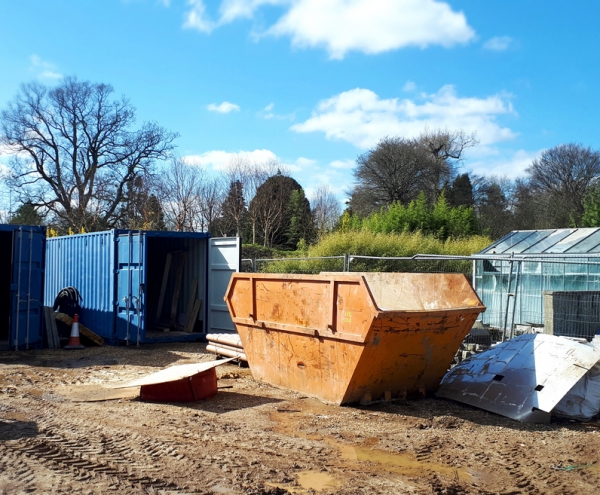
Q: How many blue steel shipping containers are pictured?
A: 2